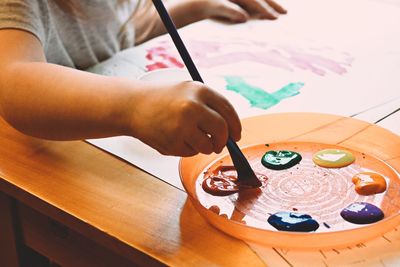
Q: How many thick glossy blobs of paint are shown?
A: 6